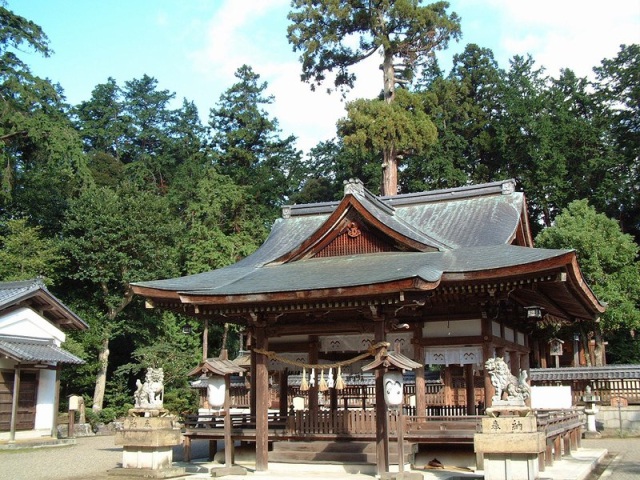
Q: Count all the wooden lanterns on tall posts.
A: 2